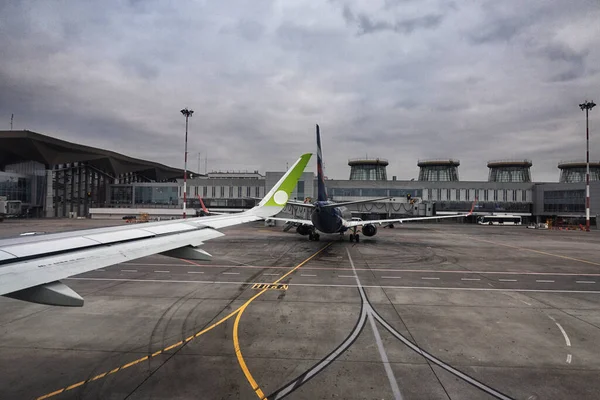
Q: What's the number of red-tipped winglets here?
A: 2